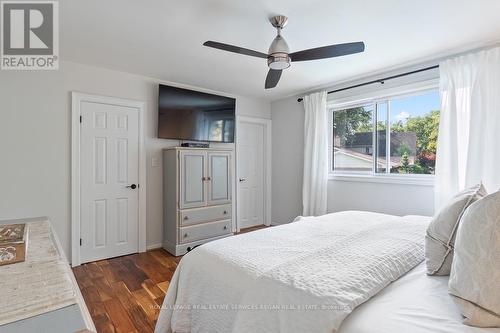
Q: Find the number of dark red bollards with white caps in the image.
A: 0